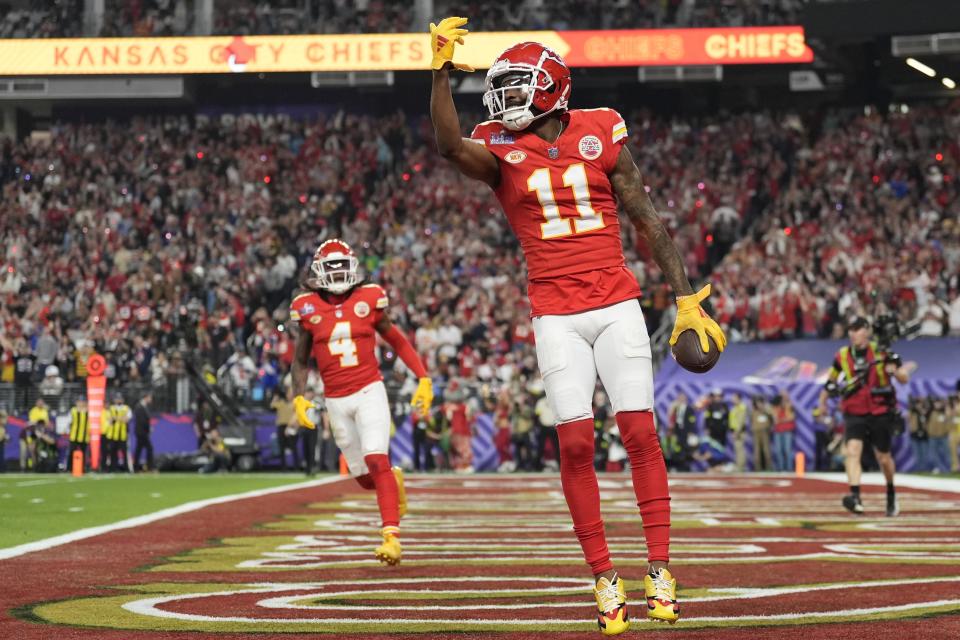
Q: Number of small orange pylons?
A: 3